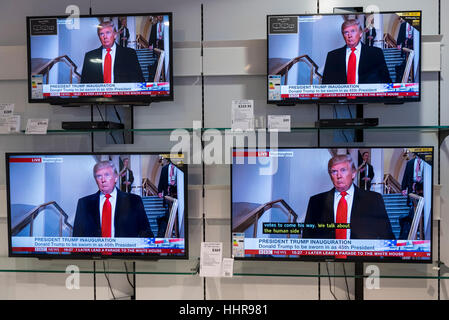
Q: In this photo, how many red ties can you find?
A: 4